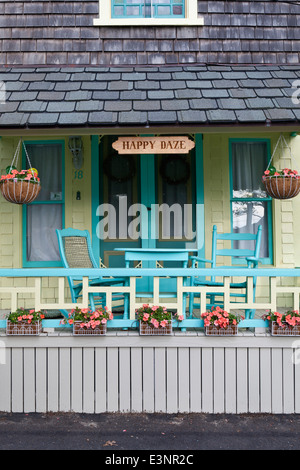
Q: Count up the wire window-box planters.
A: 5